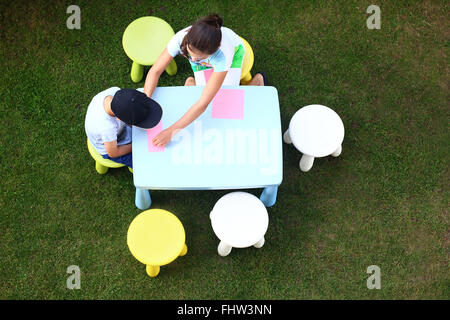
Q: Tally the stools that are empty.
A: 4